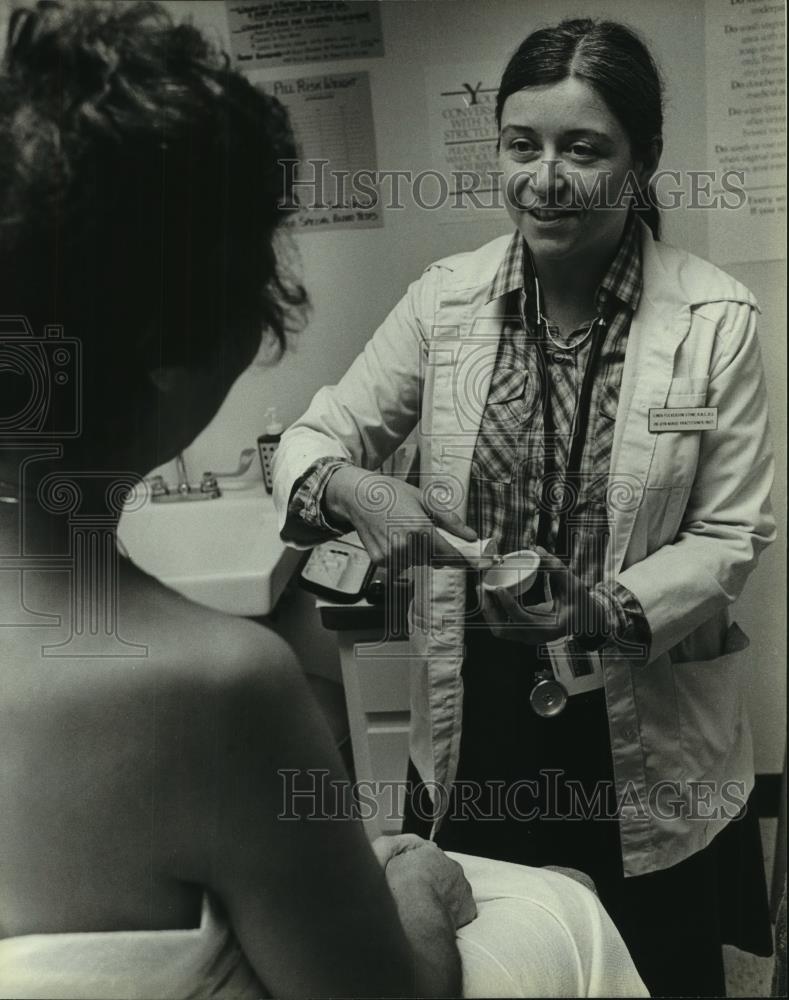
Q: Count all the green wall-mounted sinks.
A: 0